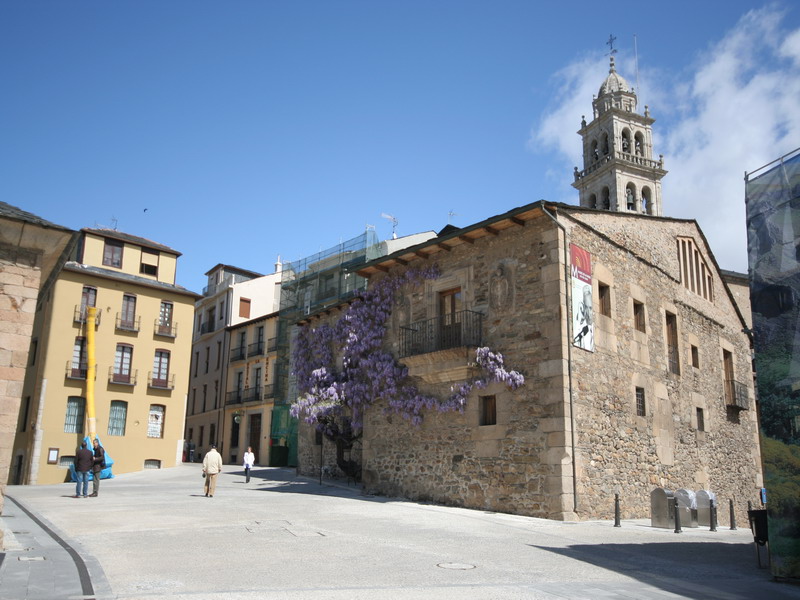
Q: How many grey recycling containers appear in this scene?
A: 3